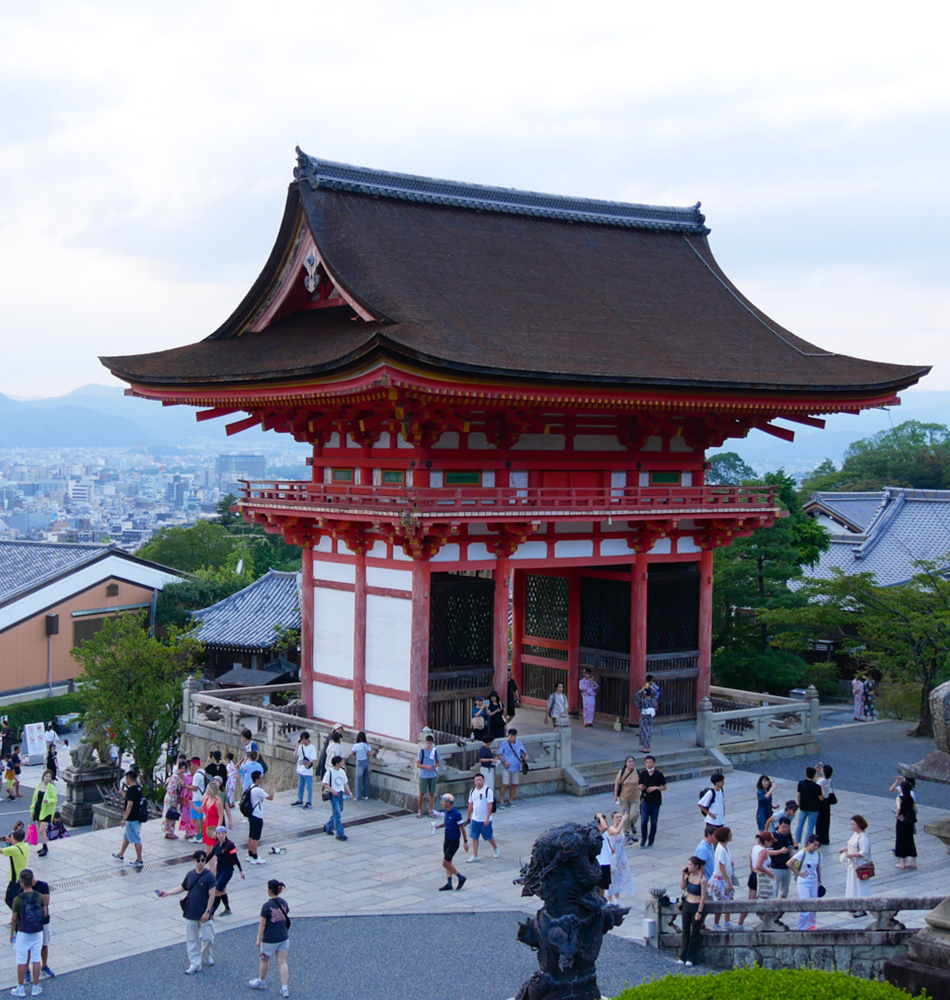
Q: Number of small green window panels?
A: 4